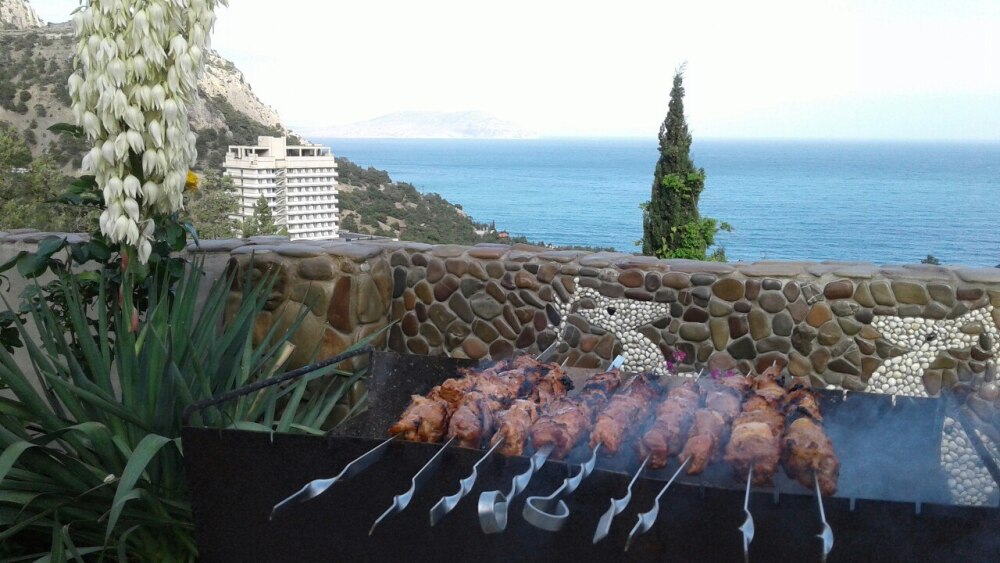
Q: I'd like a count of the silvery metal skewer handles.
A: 9